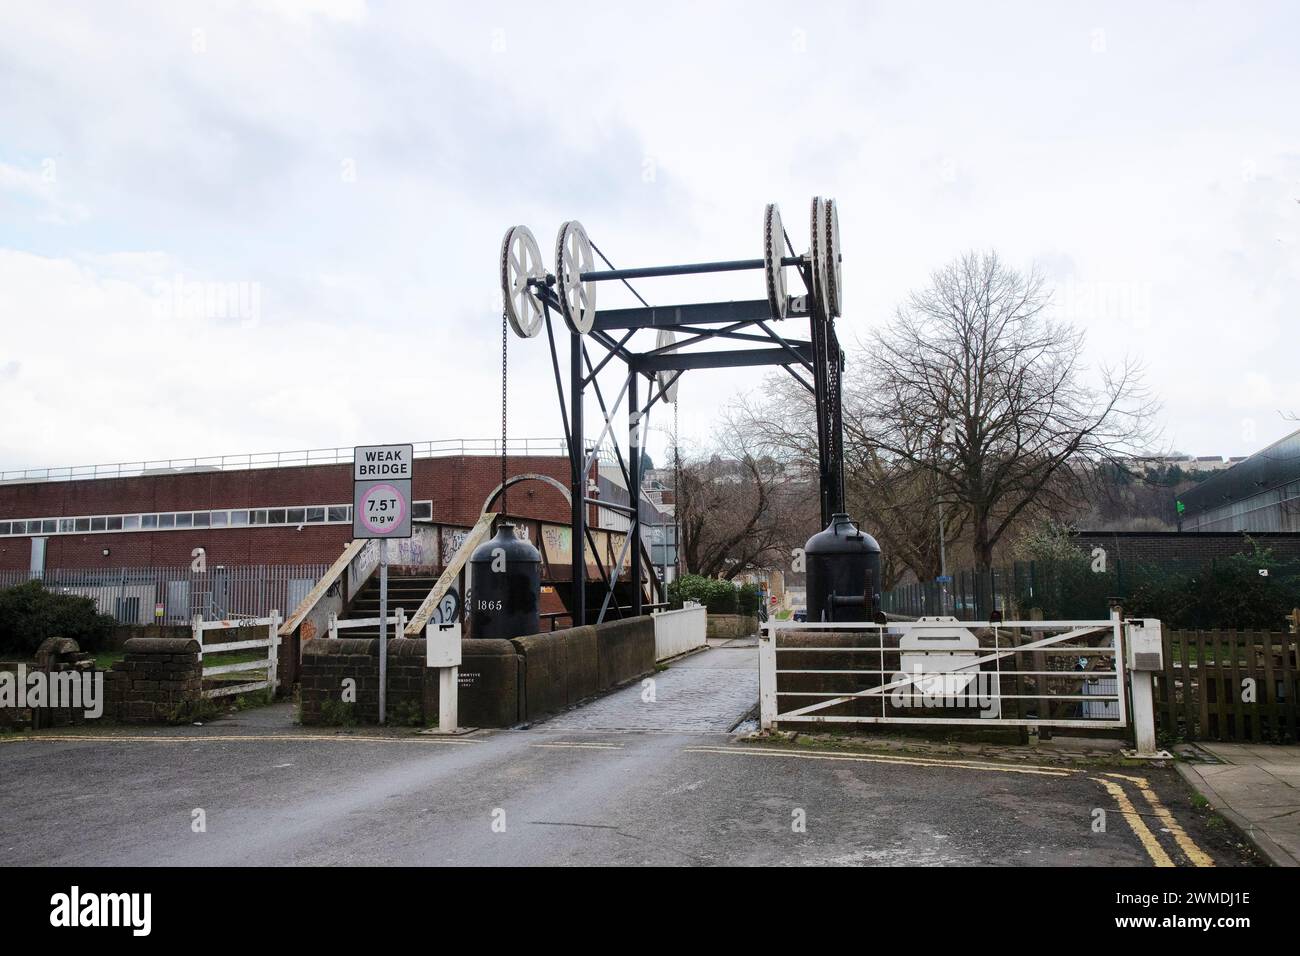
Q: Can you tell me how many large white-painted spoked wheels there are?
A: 6